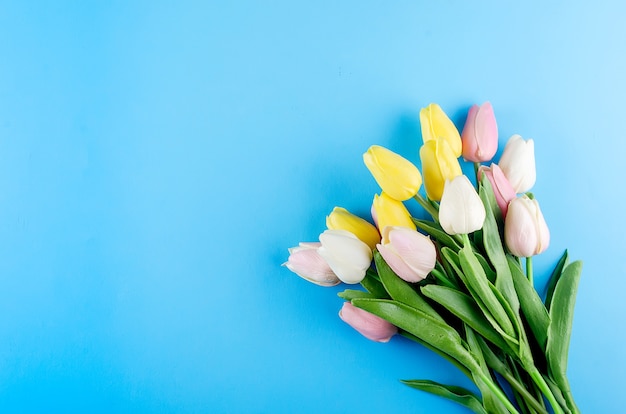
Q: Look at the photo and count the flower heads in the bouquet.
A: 14